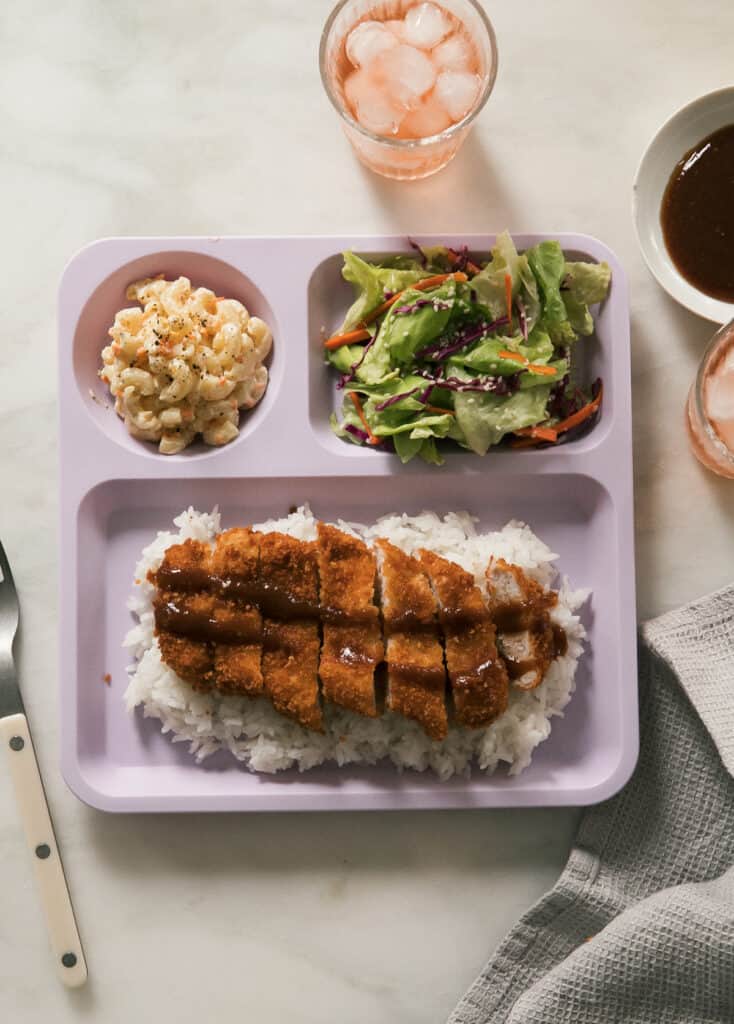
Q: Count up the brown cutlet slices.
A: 7